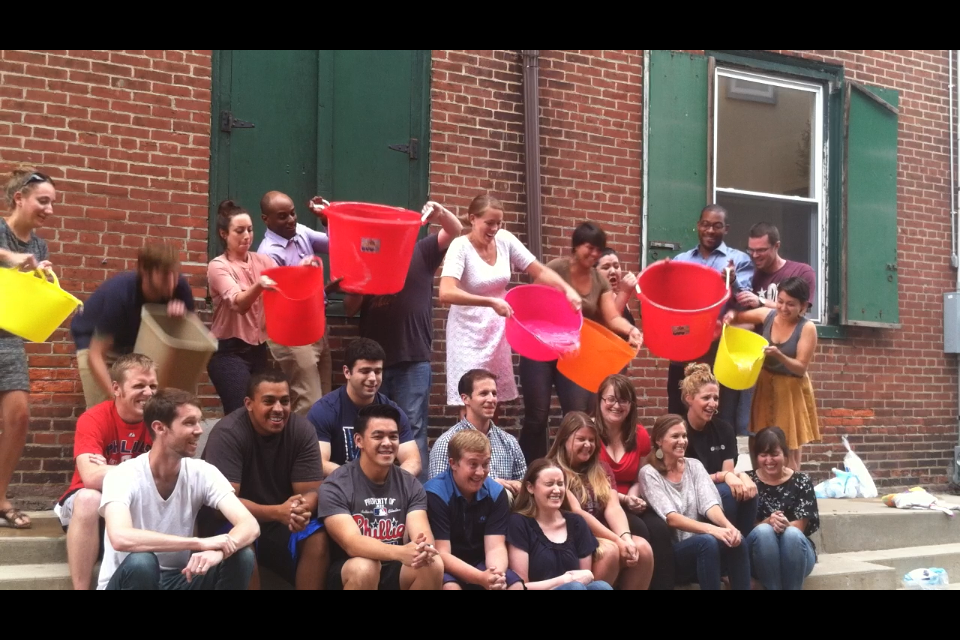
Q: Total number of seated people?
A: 13